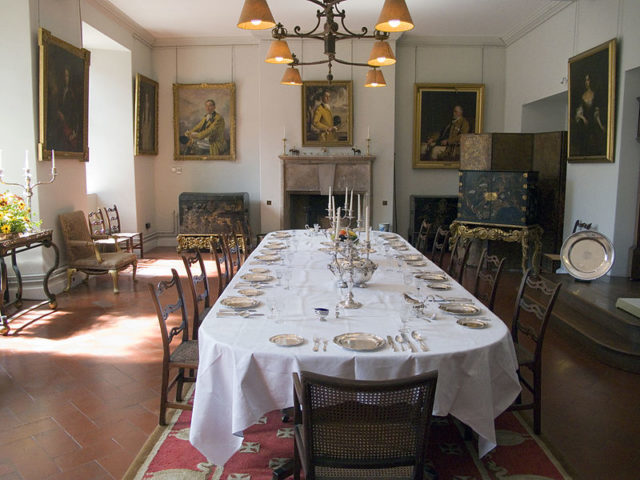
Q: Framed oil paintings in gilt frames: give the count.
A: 6